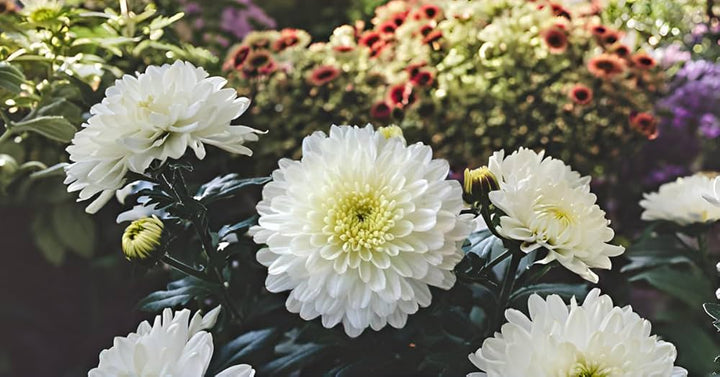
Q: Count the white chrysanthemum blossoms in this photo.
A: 6